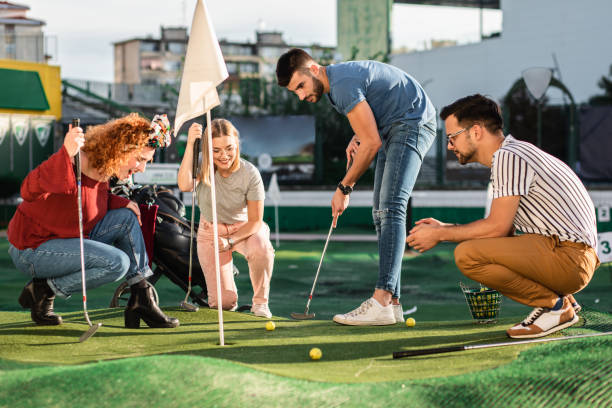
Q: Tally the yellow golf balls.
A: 3